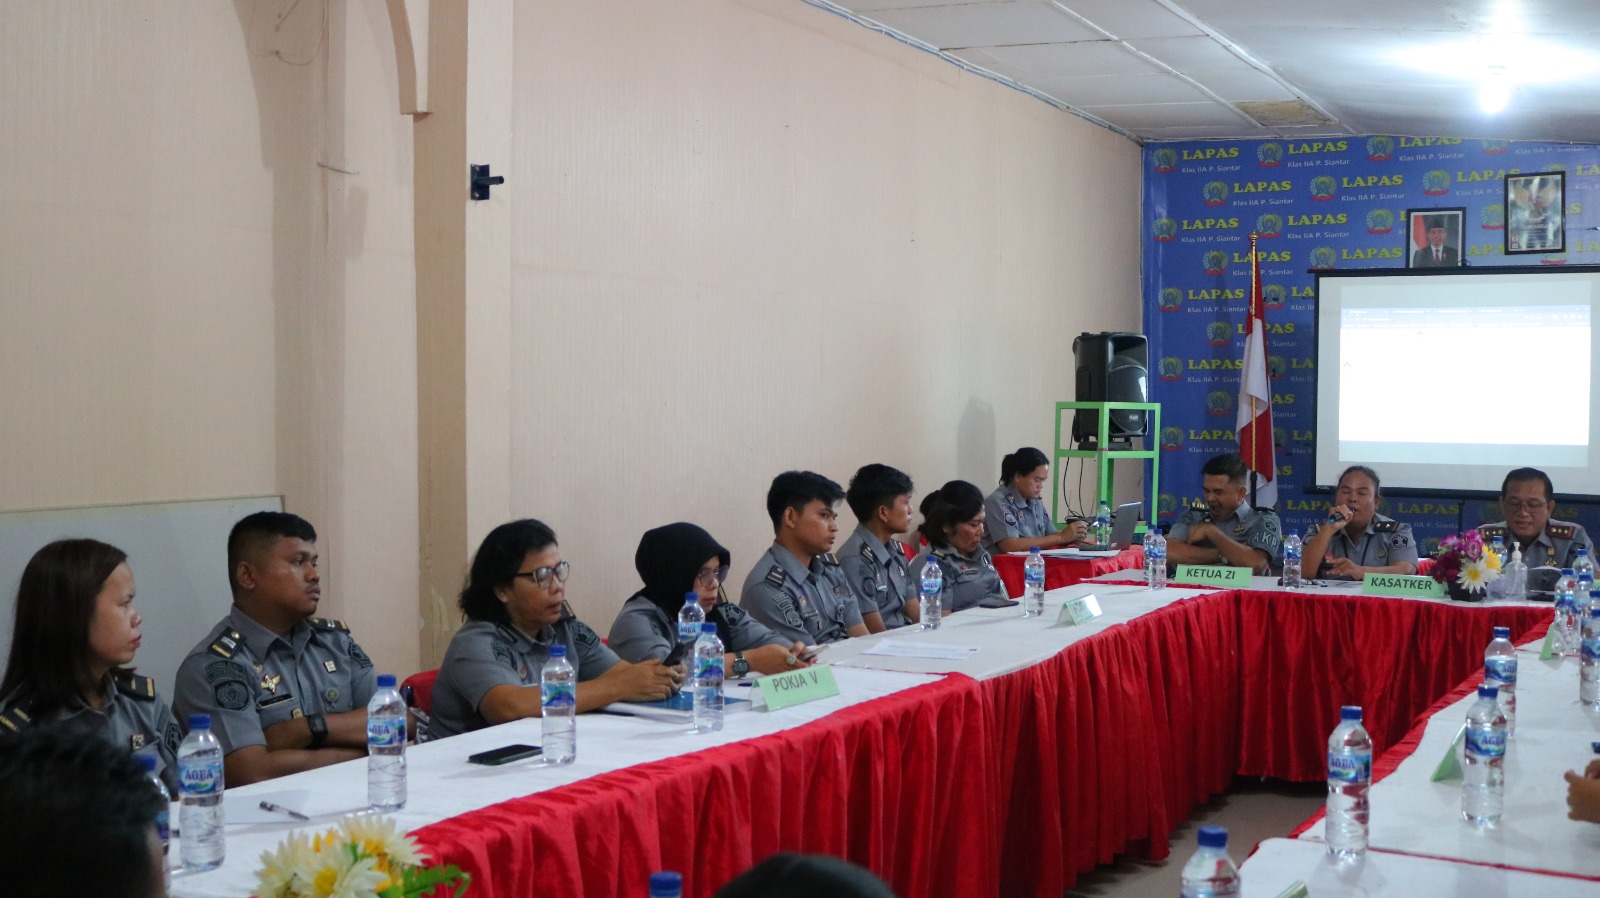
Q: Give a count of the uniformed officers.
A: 11